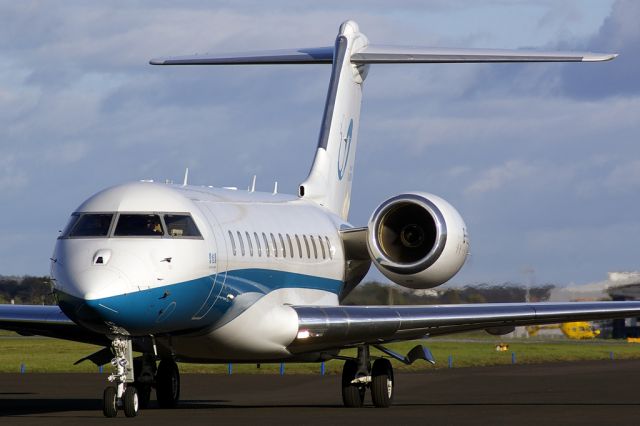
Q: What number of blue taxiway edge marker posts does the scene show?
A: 8